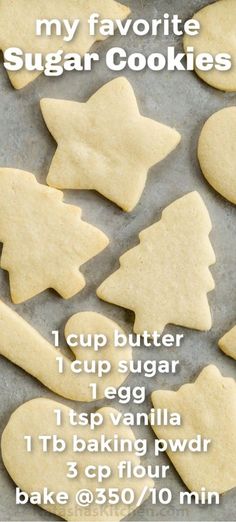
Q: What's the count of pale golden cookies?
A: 10